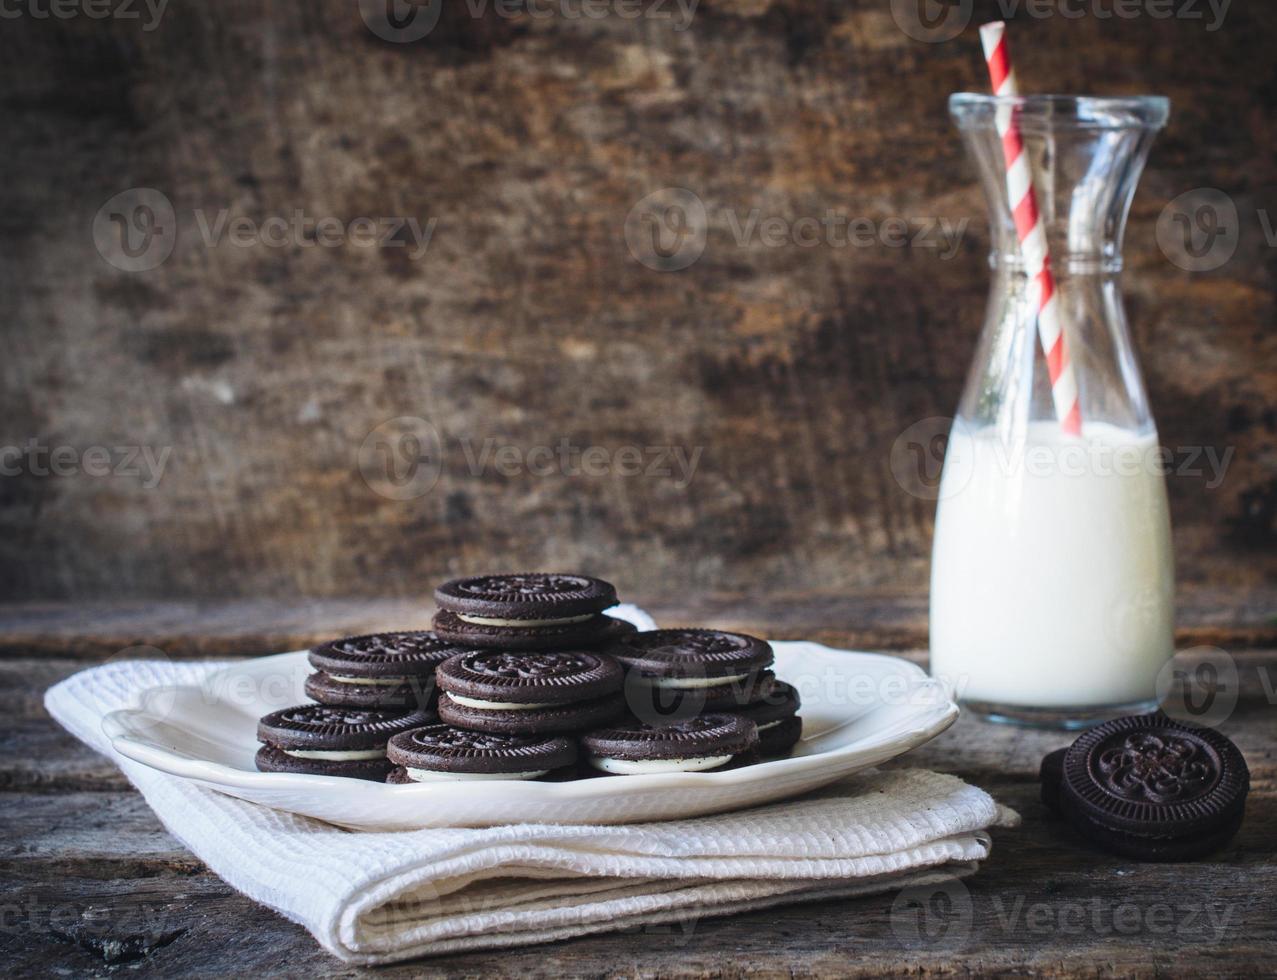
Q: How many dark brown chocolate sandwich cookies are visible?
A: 10